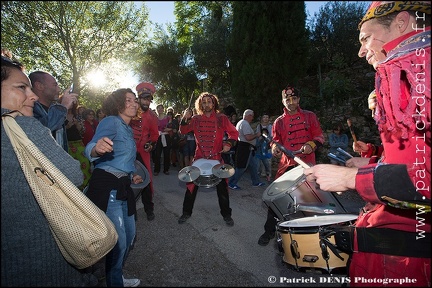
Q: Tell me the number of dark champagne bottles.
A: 0